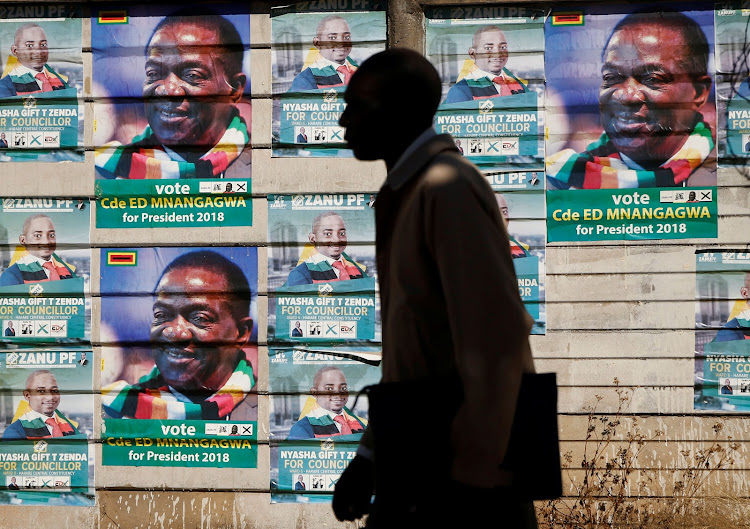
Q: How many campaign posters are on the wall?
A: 13